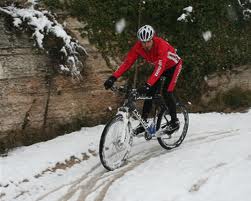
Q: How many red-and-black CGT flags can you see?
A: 0